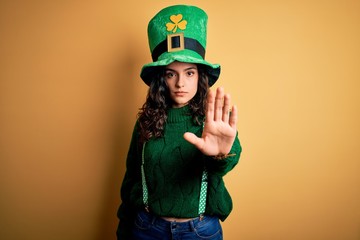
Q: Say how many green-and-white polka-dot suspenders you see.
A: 2